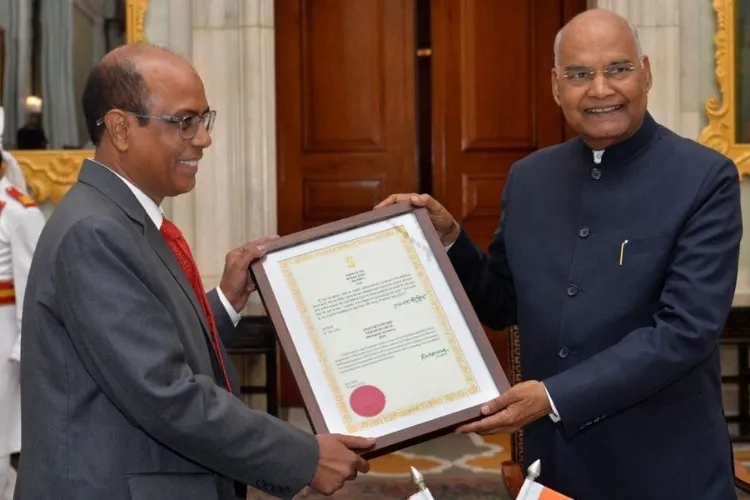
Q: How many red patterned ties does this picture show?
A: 1